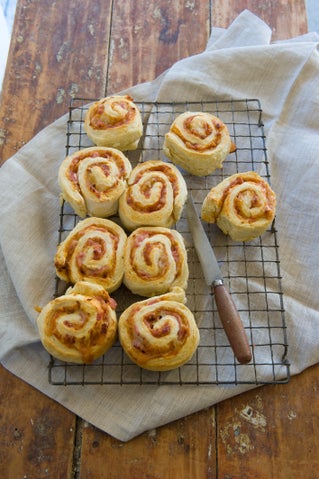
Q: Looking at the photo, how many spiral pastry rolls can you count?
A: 9